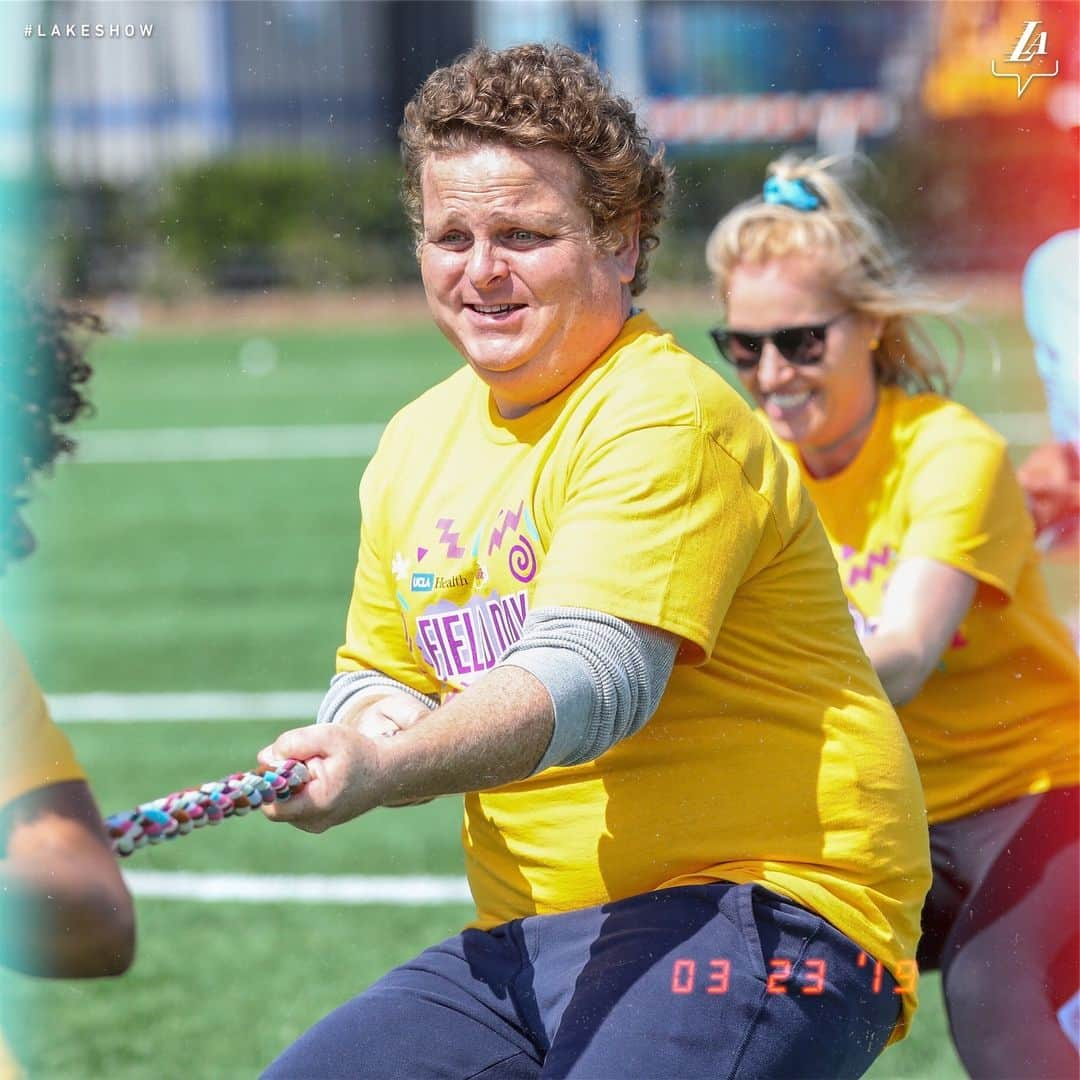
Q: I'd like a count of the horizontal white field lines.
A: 3